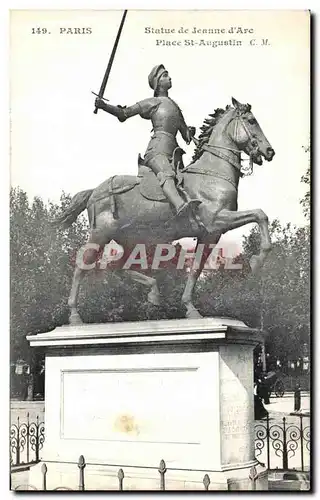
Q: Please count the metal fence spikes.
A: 12